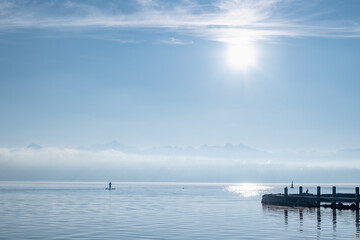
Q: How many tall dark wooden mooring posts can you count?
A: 5